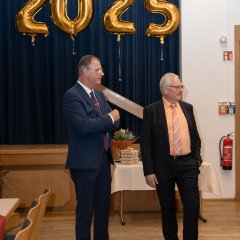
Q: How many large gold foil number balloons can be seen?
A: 4